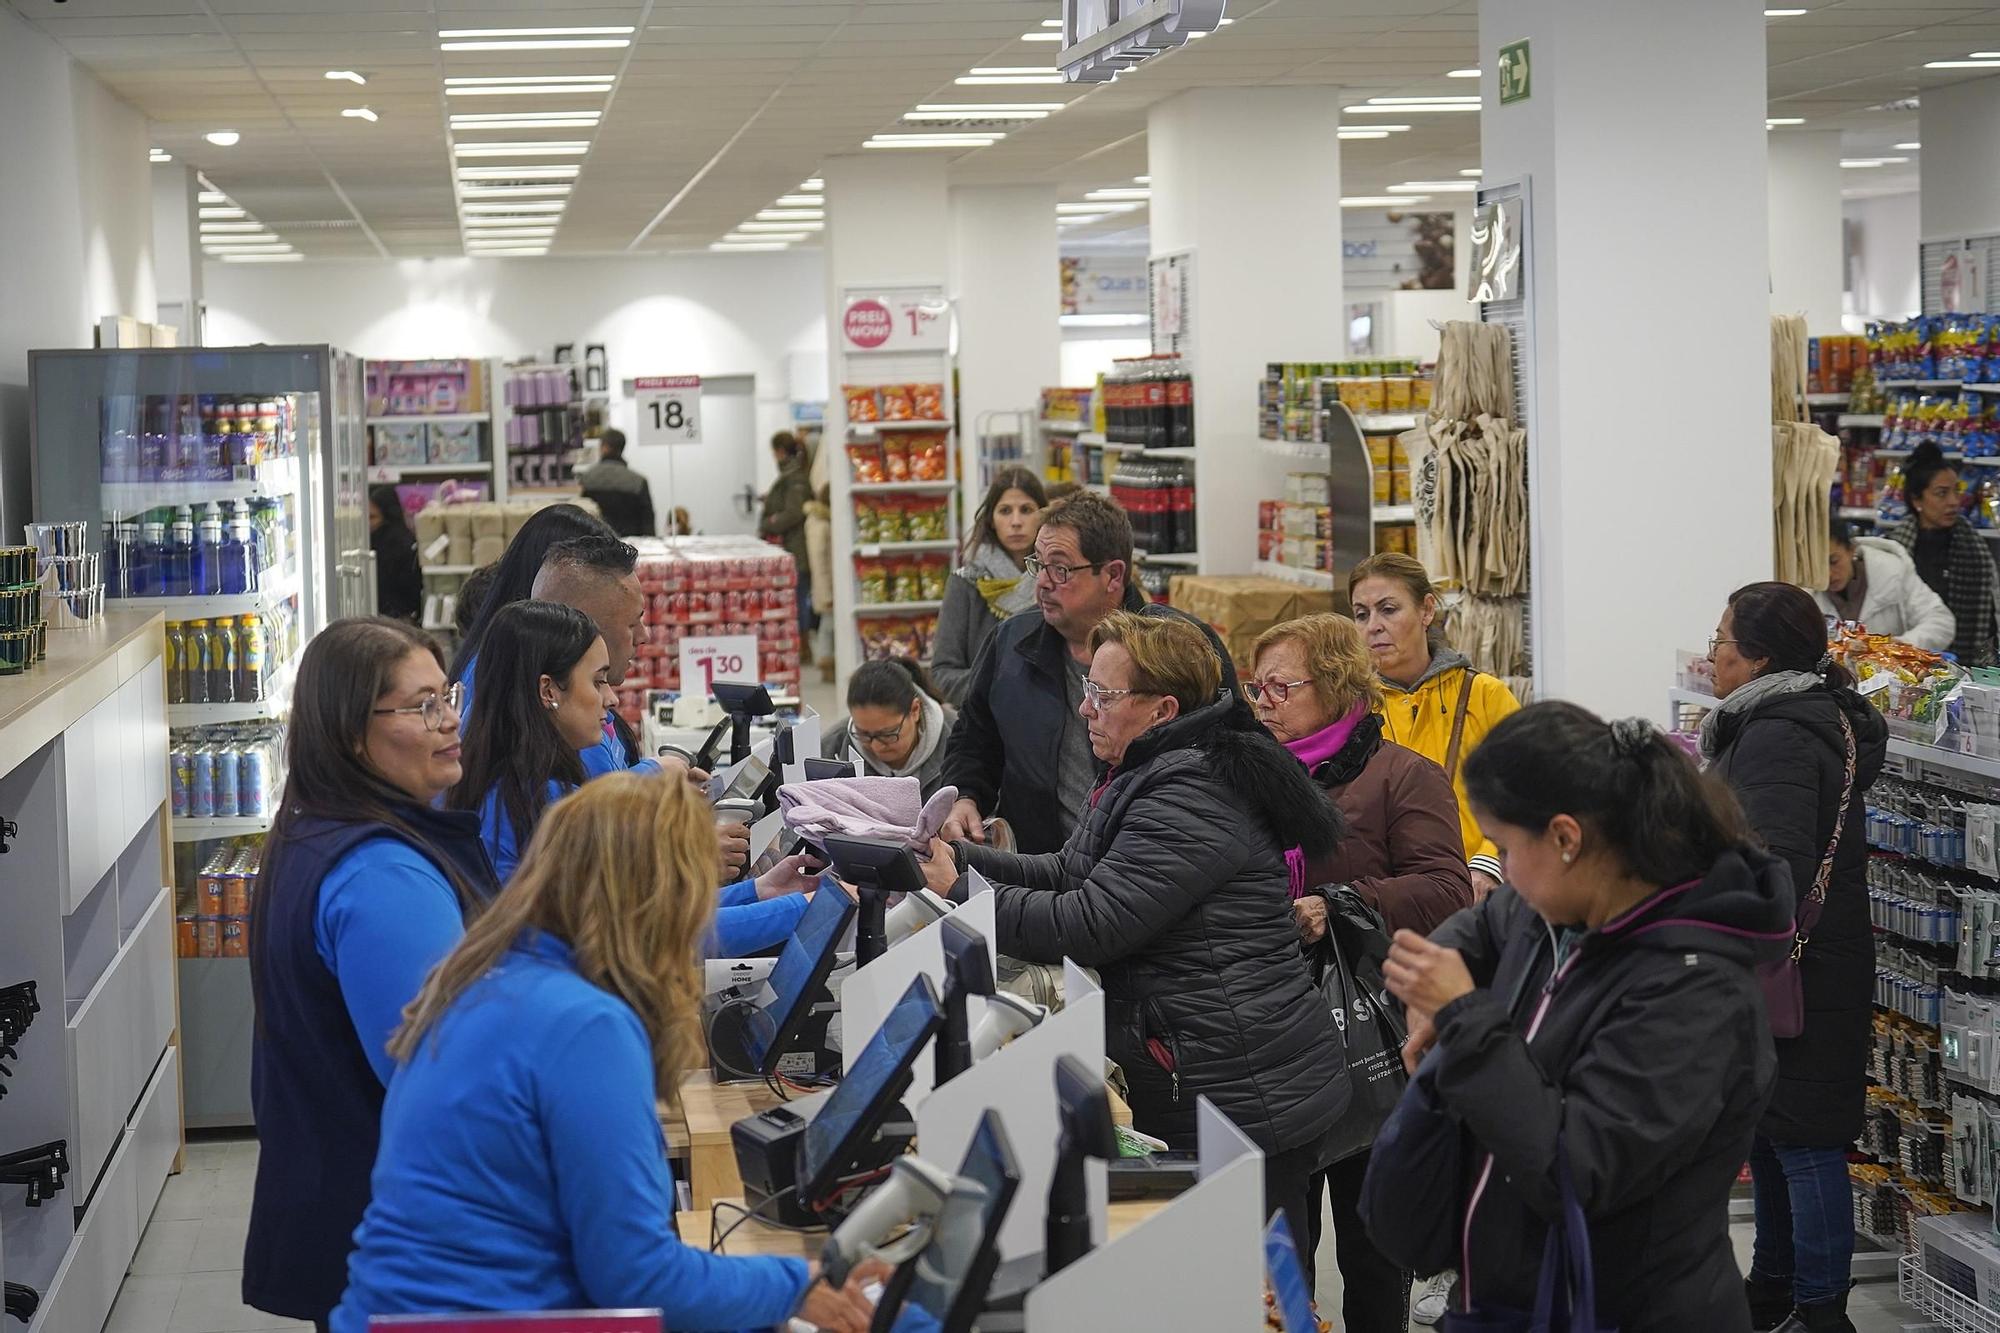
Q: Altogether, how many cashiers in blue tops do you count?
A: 5